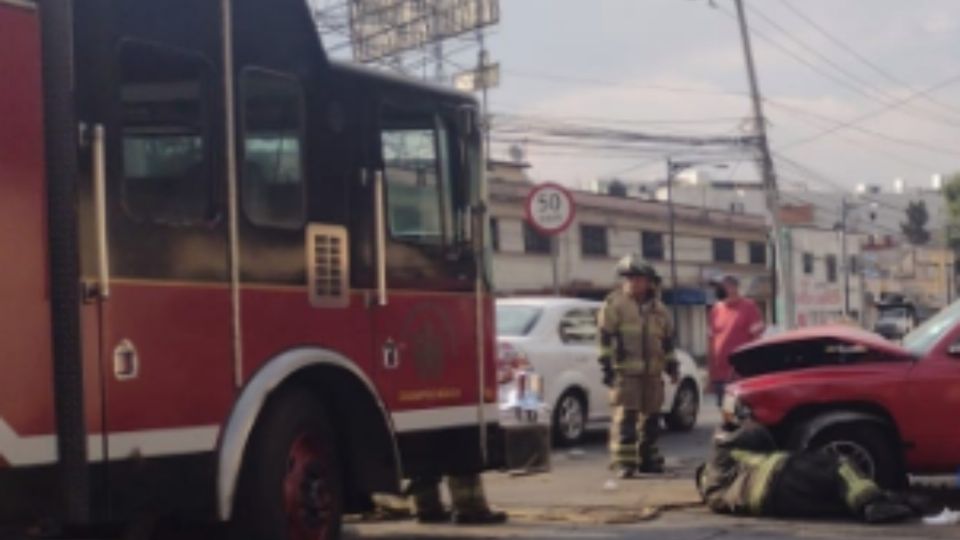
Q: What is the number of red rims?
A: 1